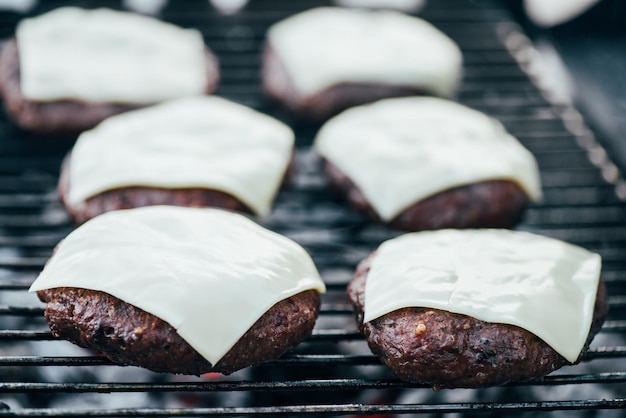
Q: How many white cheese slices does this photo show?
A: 6